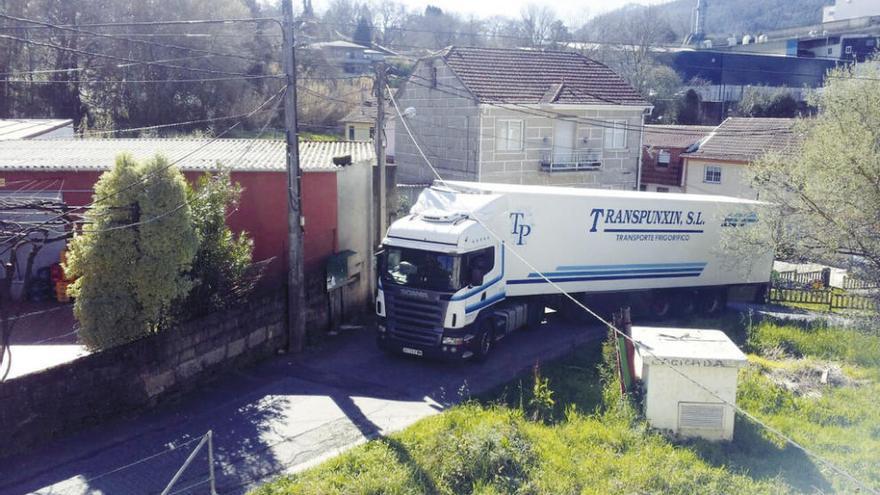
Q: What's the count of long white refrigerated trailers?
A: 1